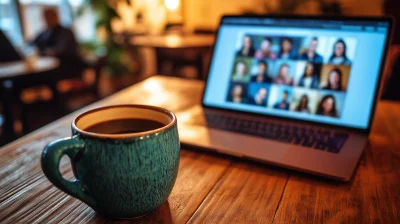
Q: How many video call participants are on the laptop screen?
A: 15